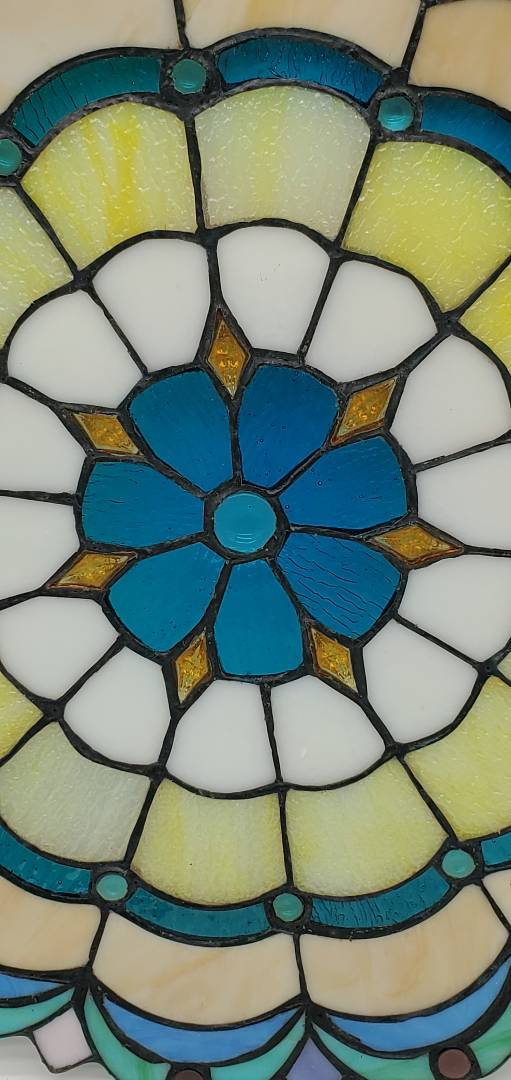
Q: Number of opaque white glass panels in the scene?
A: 14